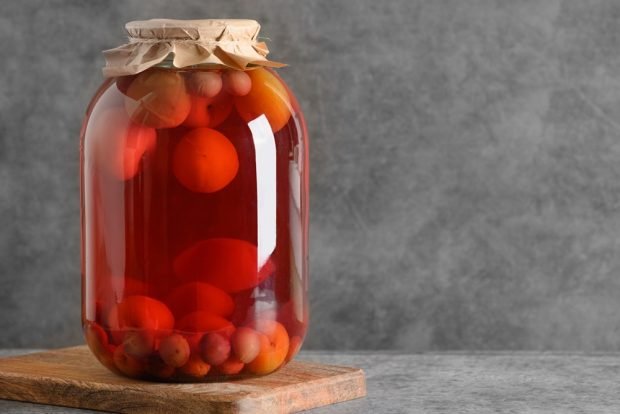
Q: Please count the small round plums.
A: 6